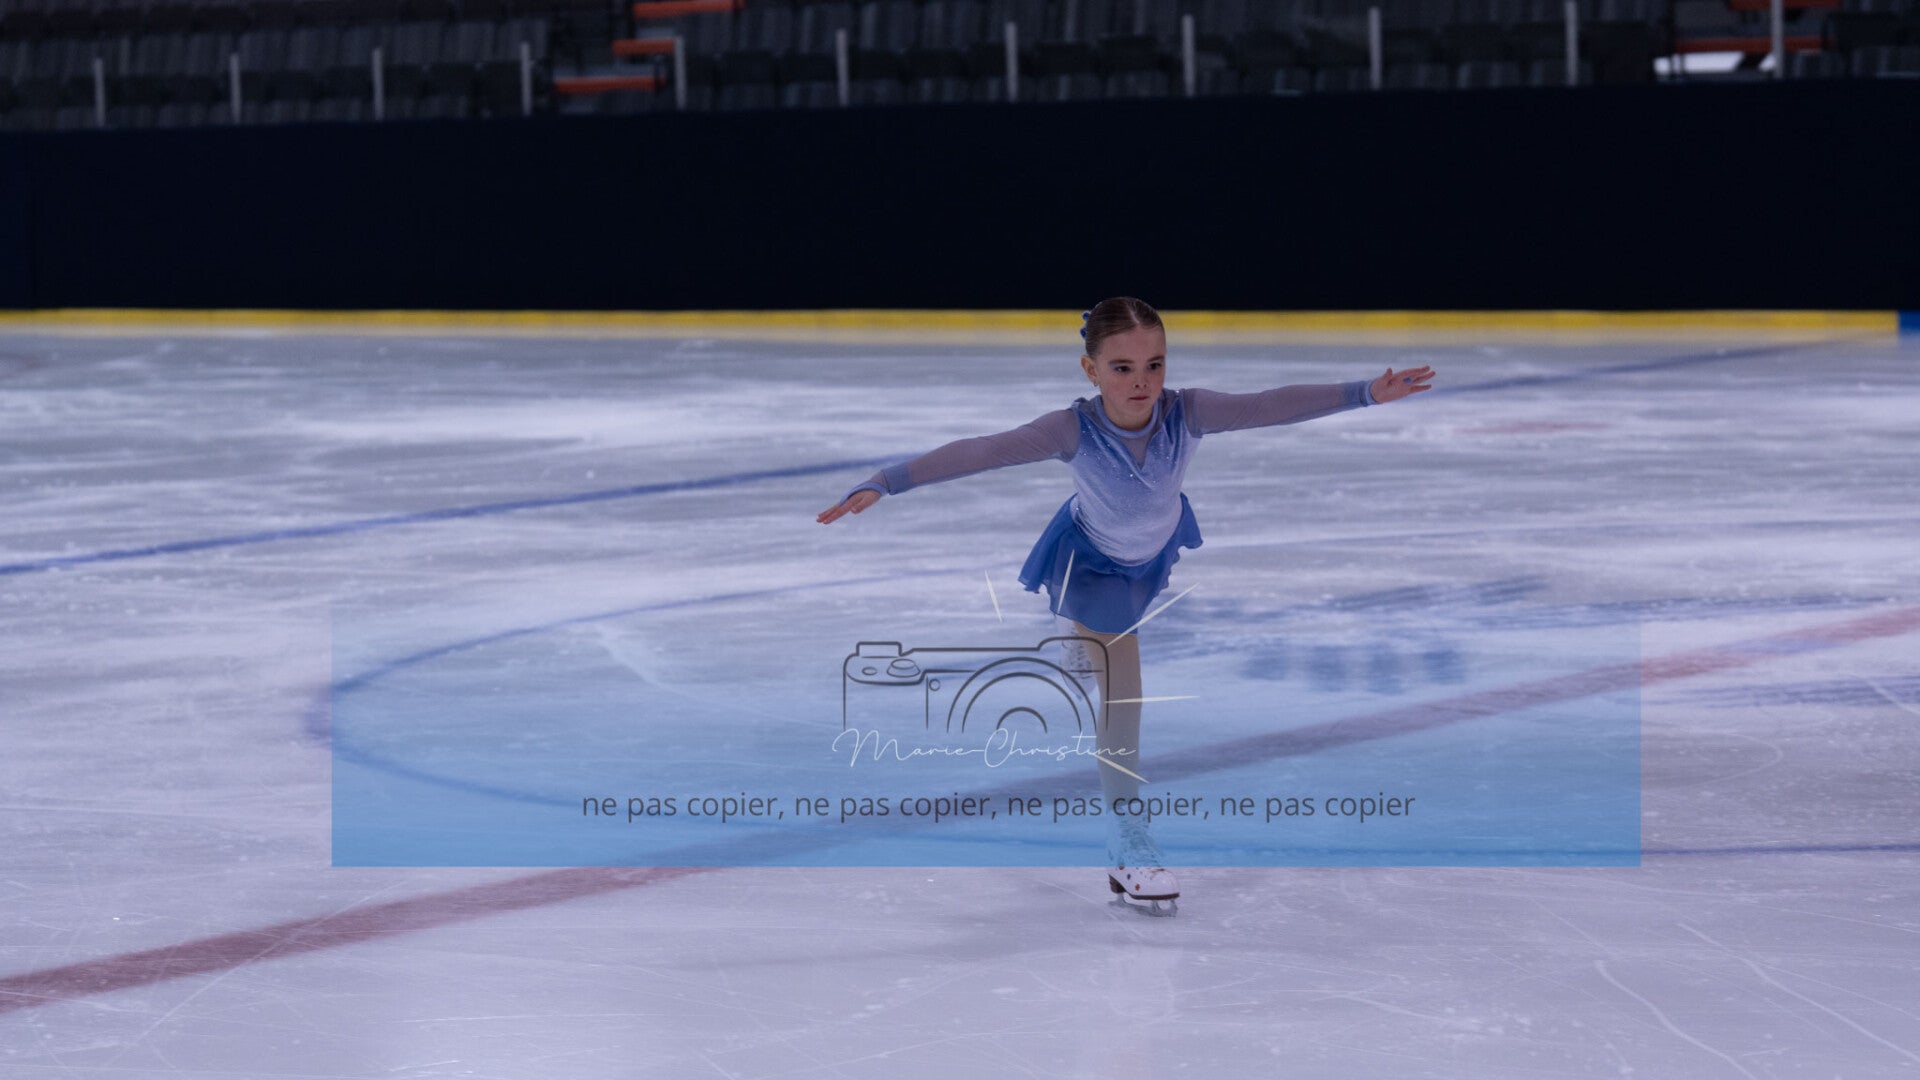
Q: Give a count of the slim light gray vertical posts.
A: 11